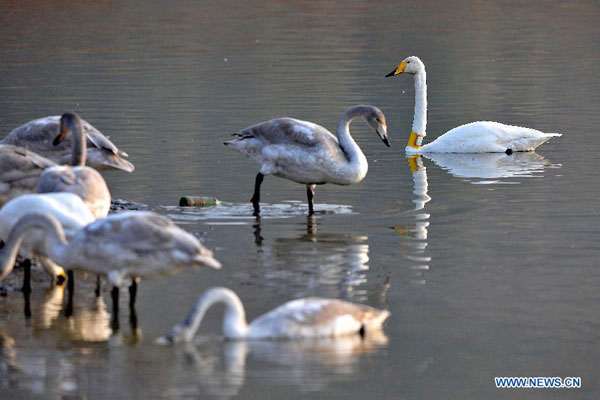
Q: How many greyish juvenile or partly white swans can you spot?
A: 6